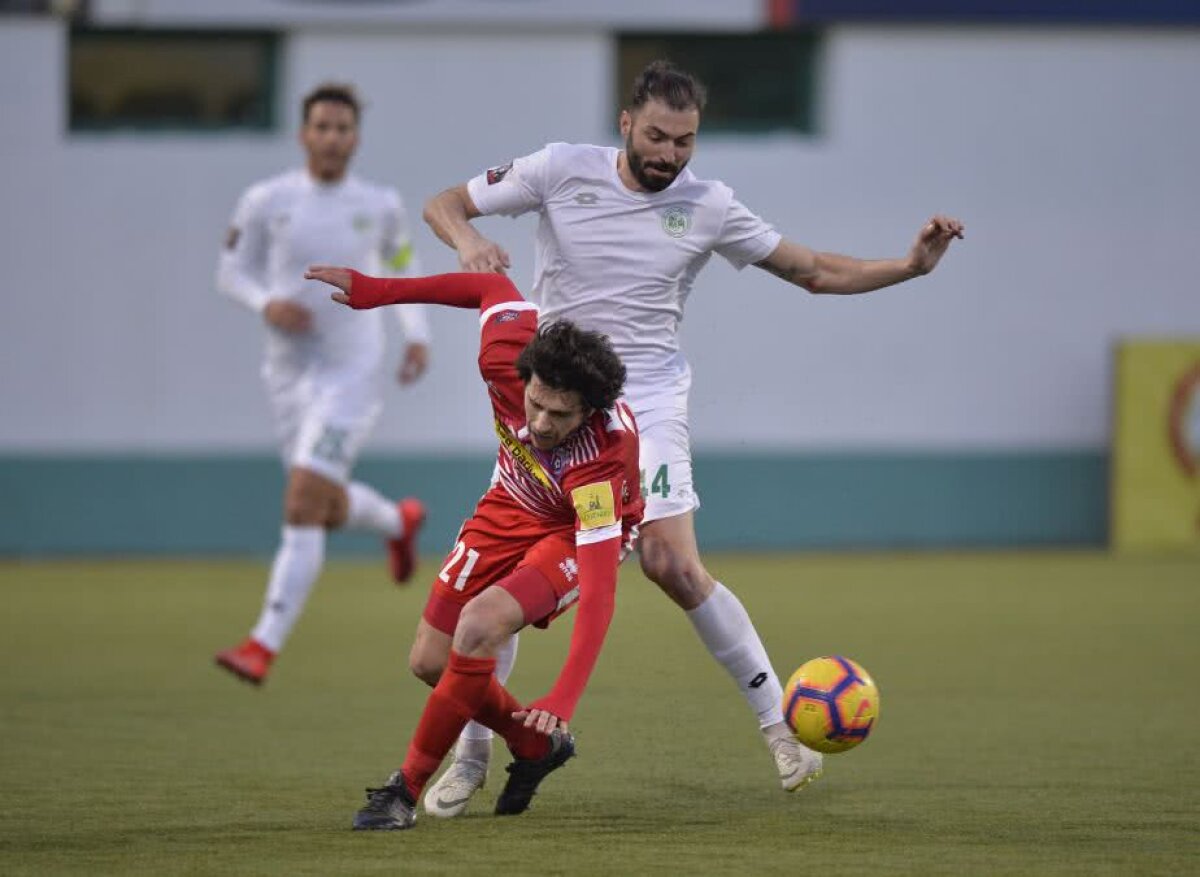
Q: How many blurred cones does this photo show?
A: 0